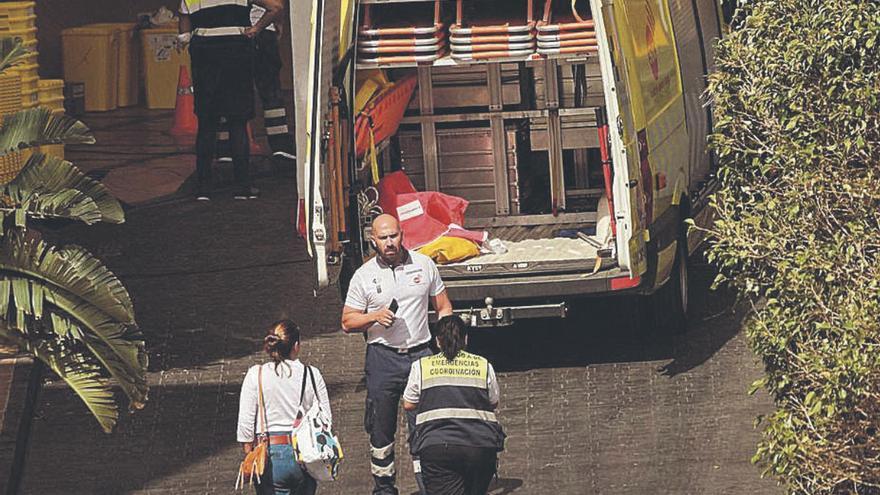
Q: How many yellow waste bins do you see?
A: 3